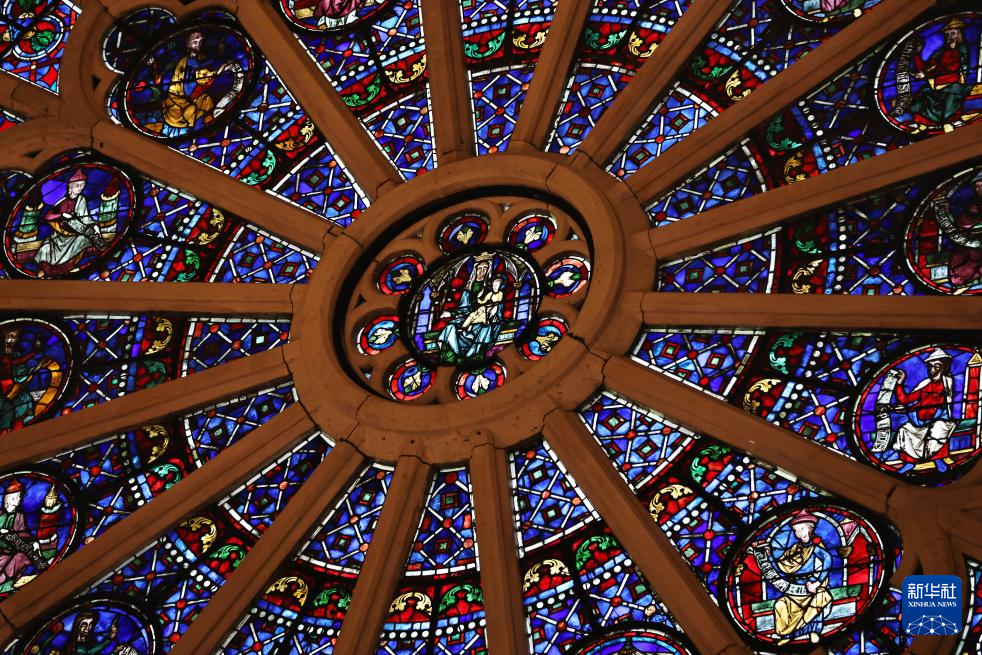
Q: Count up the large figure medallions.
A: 13